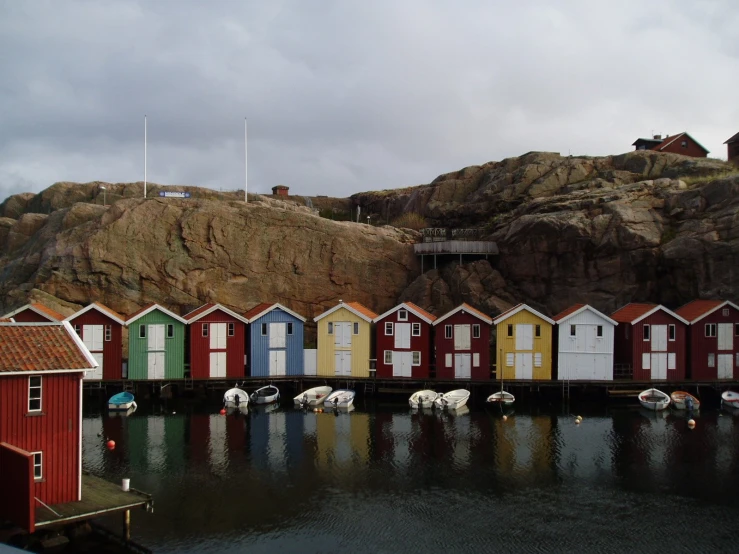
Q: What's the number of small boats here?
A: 11